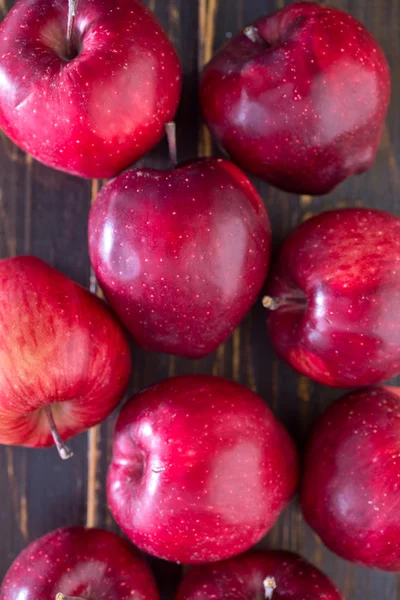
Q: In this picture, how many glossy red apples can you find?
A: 9